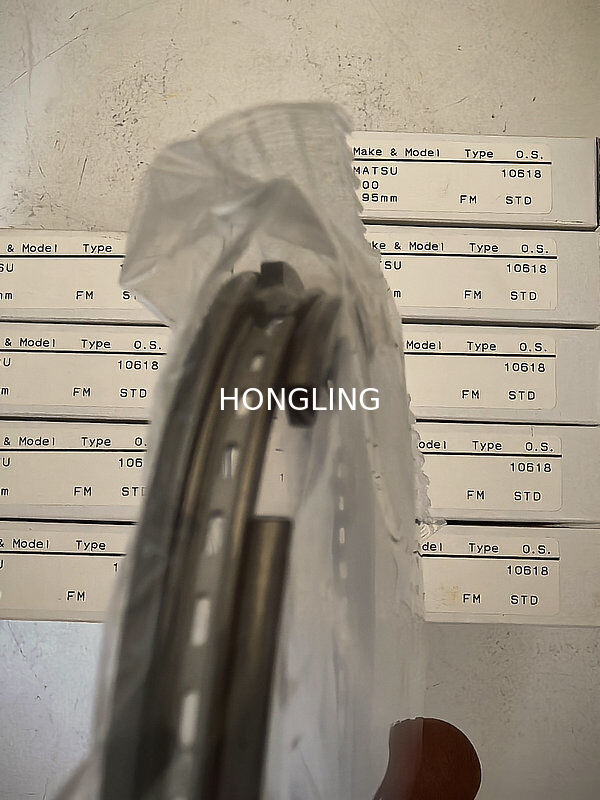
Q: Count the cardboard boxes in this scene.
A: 9